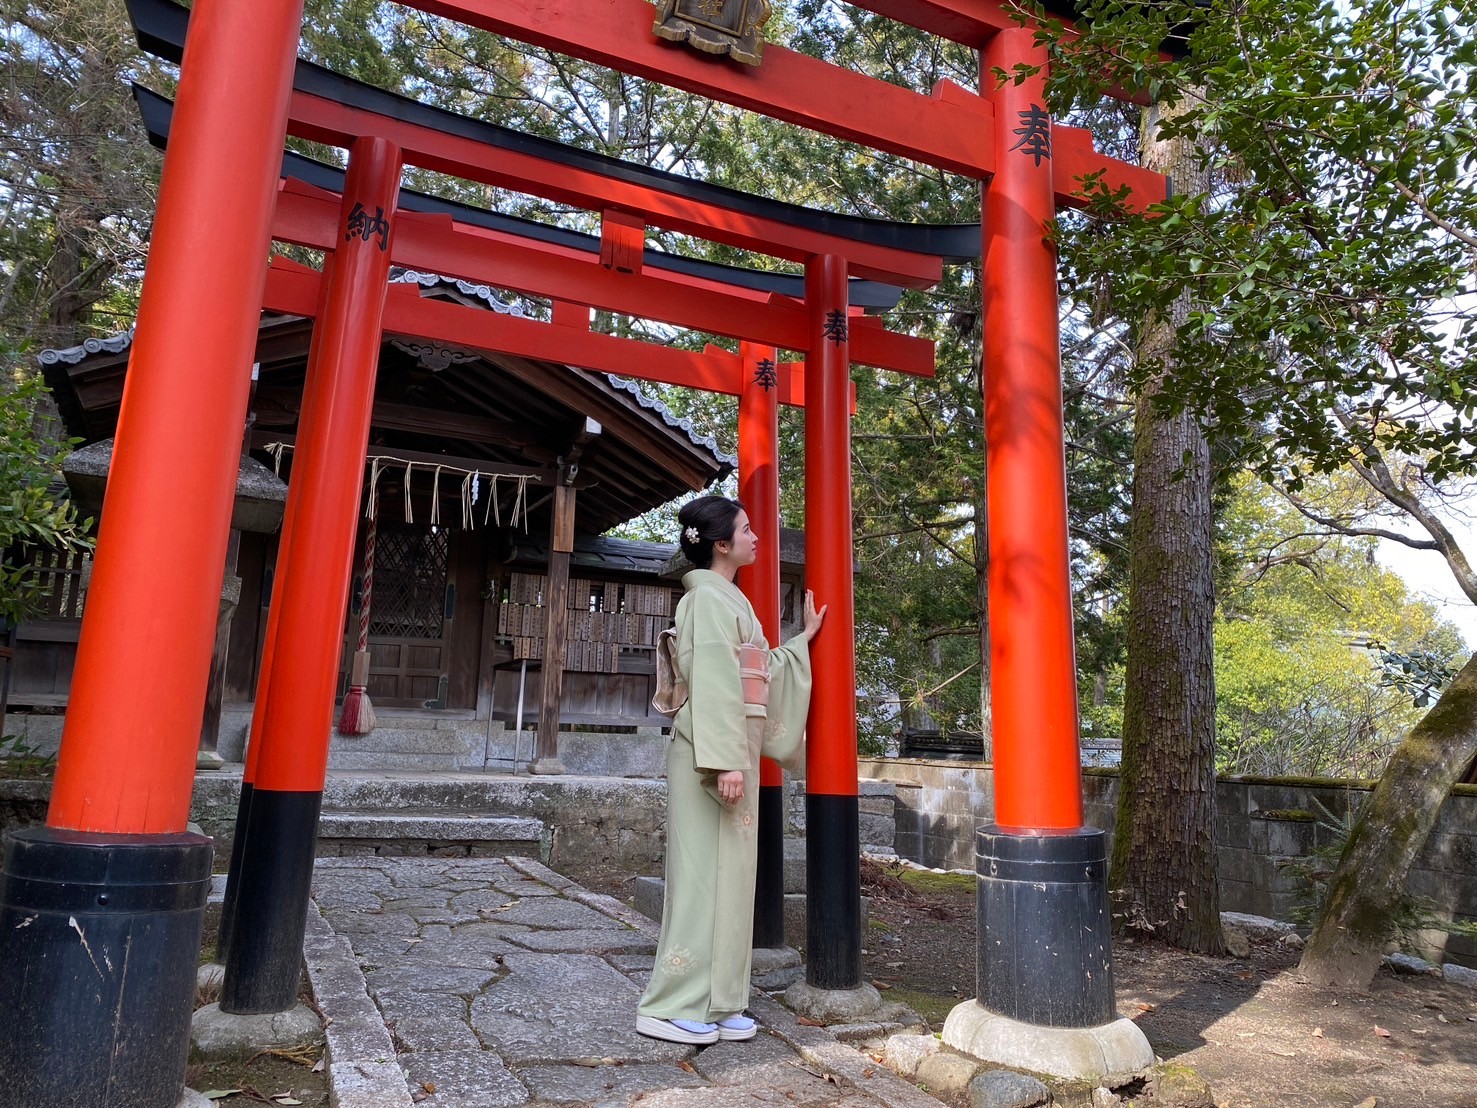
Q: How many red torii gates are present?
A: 3